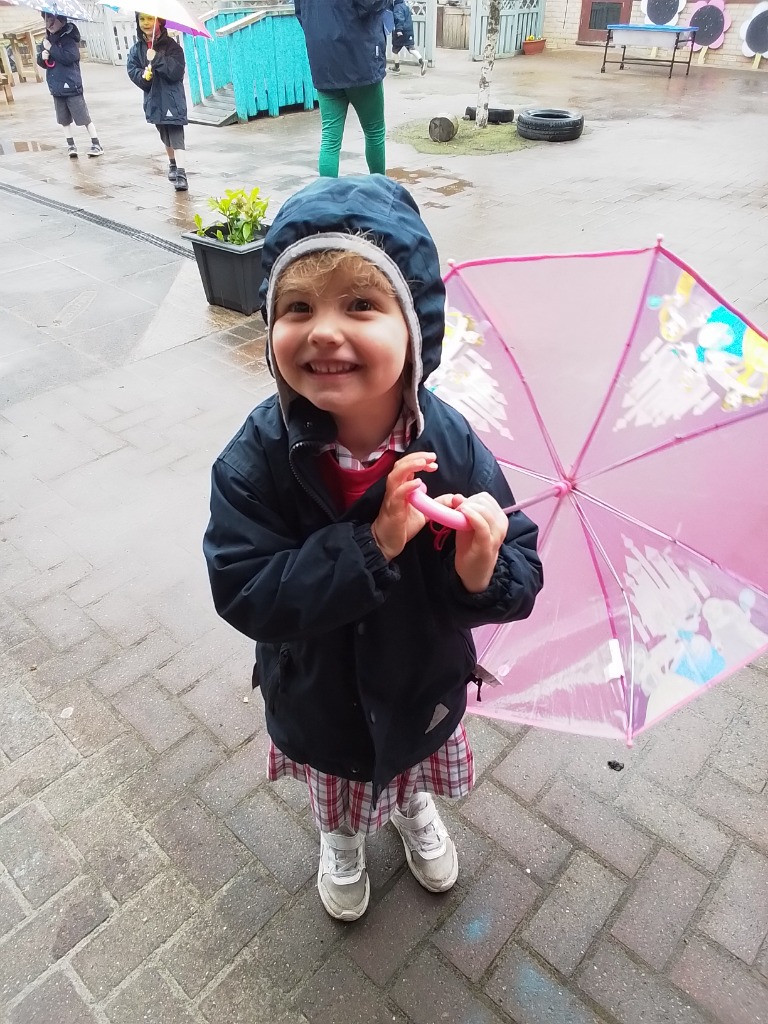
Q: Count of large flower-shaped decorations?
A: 3